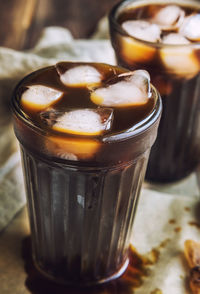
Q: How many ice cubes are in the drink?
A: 4